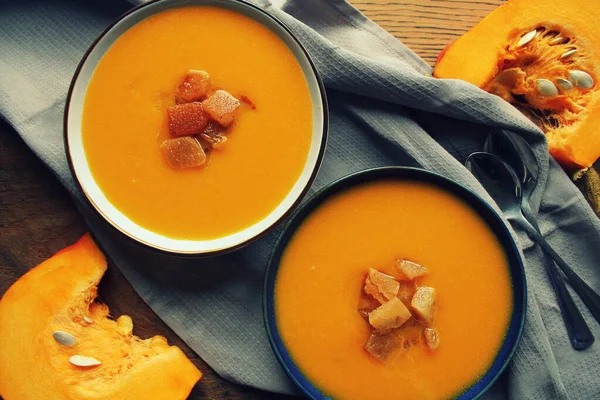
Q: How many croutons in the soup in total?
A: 11